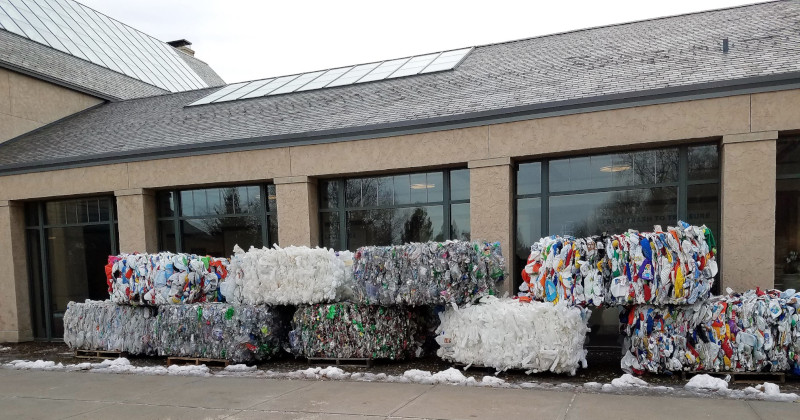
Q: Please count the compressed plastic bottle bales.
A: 9